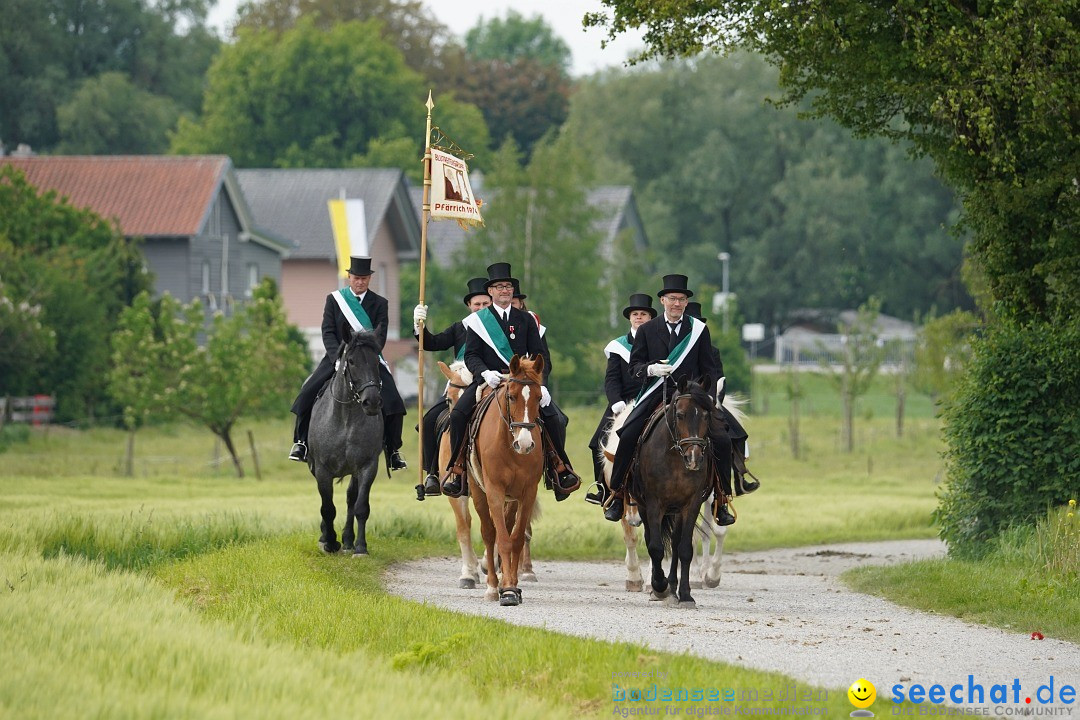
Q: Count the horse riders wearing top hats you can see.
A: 7